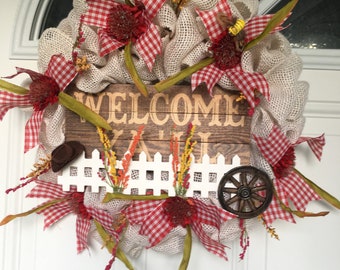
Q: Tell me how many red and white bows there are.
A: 6